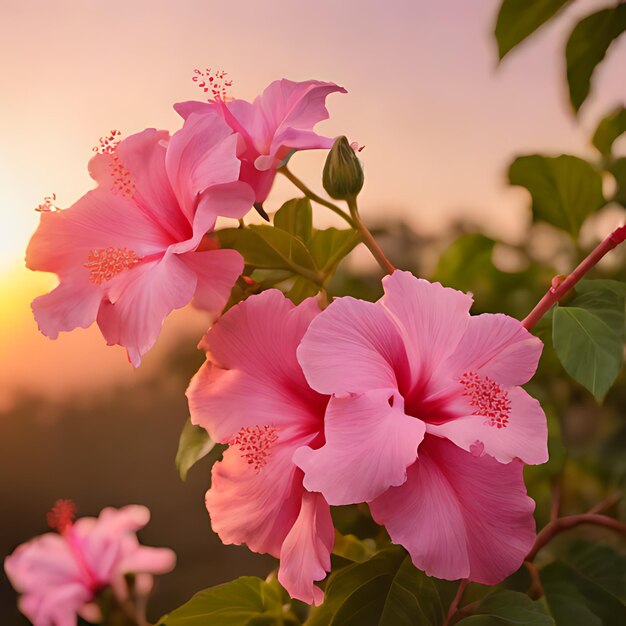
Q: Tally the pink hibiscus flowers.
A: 5